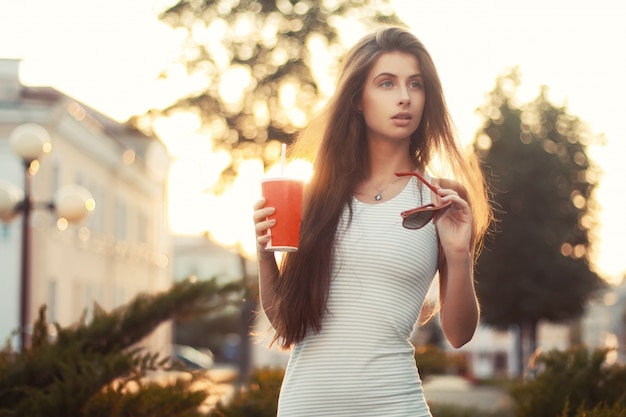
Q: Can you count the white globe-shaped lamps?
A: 3